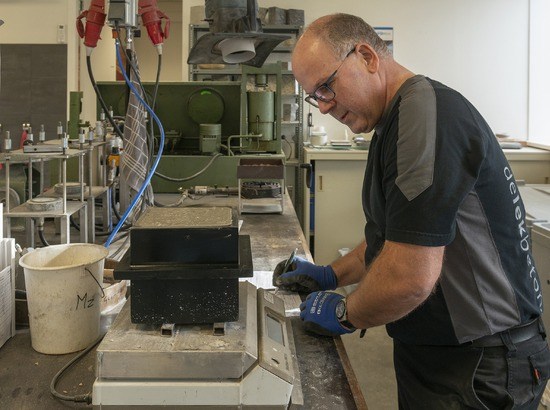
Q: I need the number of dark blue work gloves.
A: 2